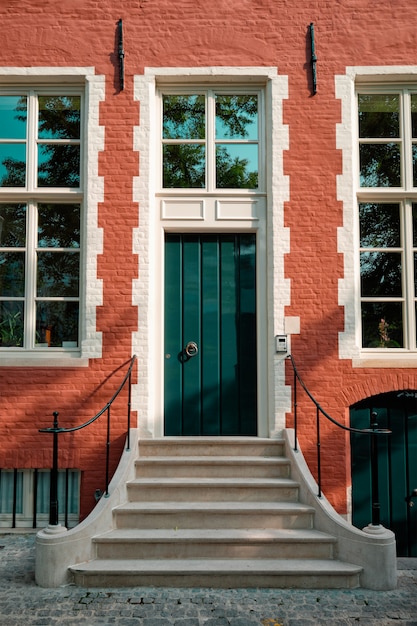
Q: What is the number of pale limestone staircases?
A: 1